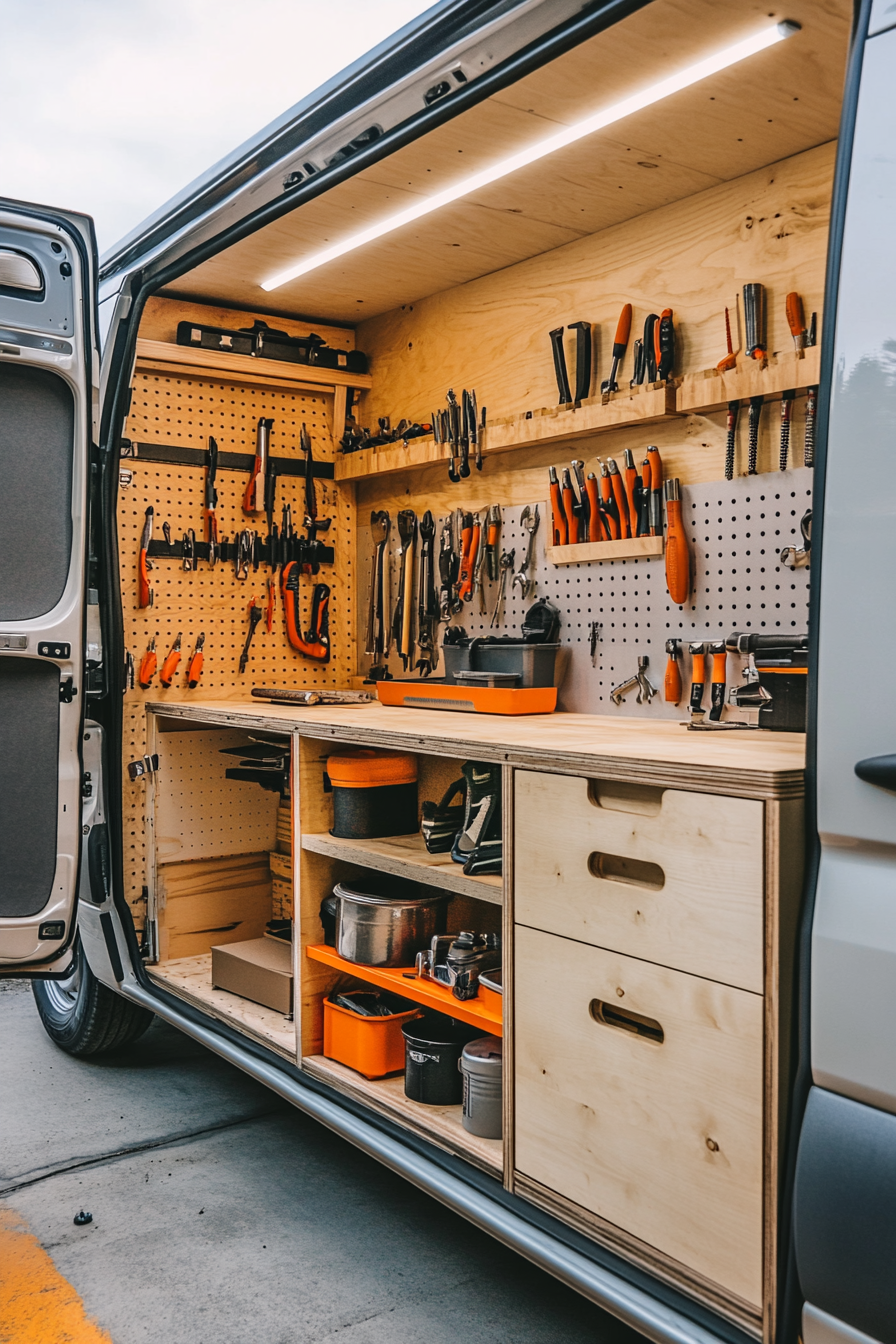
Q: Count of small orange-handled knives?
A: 3